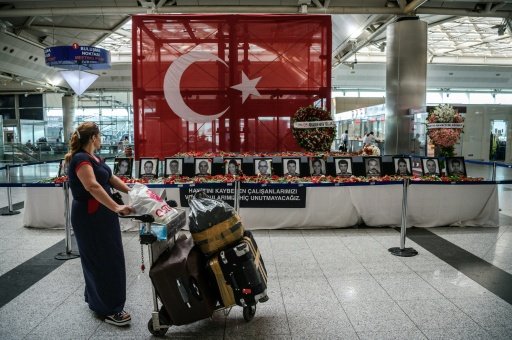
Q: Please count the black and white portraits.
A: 13